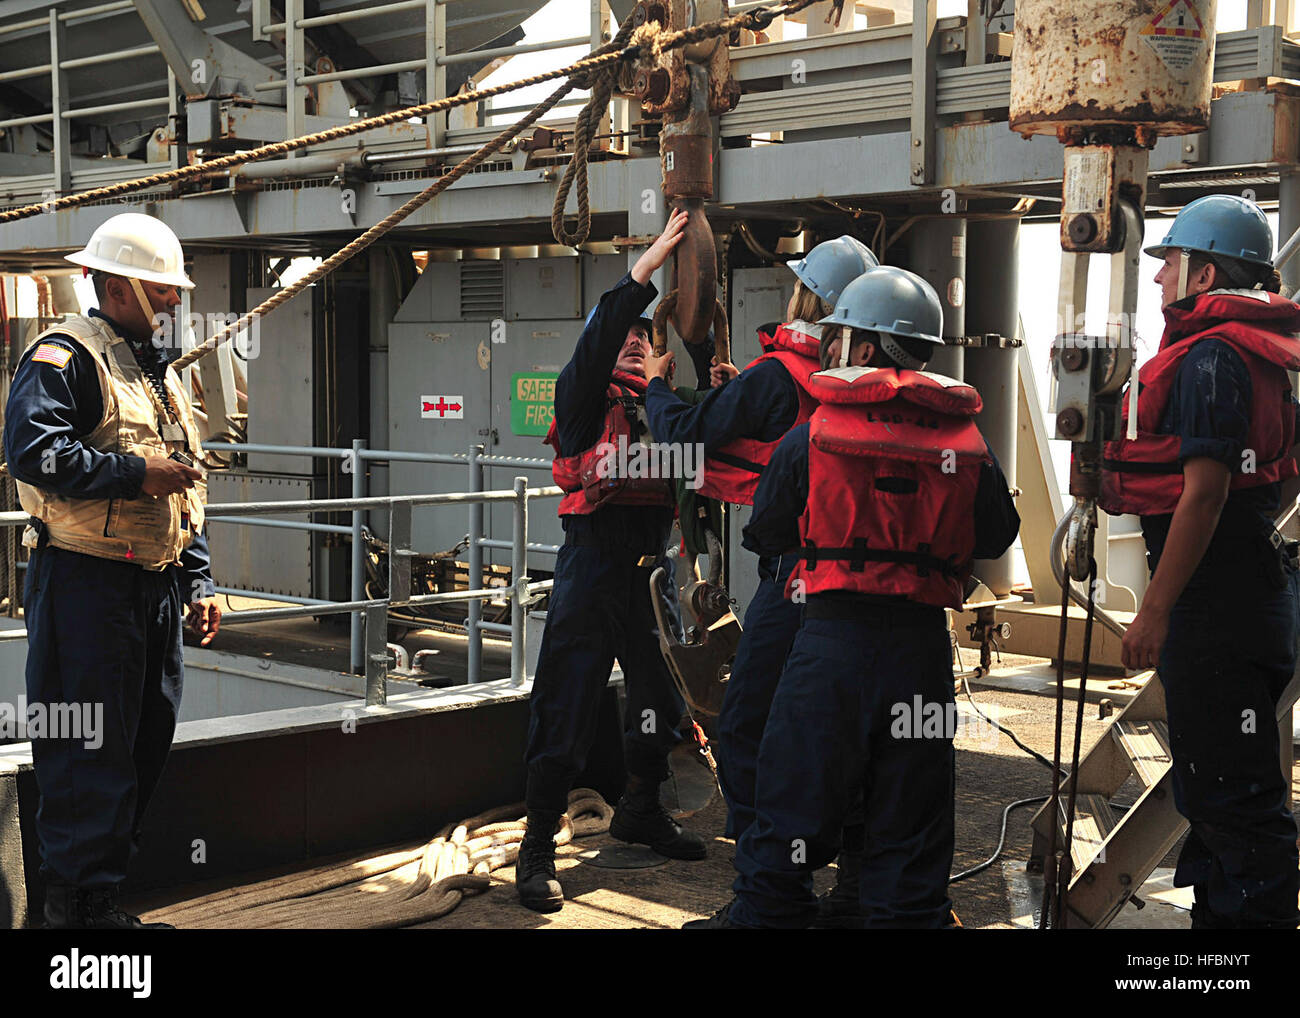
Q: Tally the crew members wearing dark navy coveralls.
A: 5